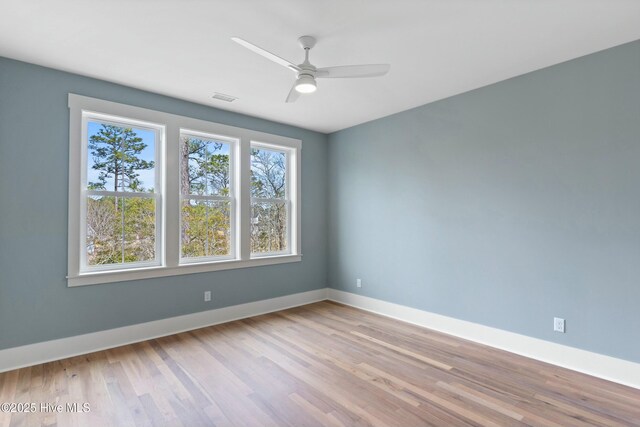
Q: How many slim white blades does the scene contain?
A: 3